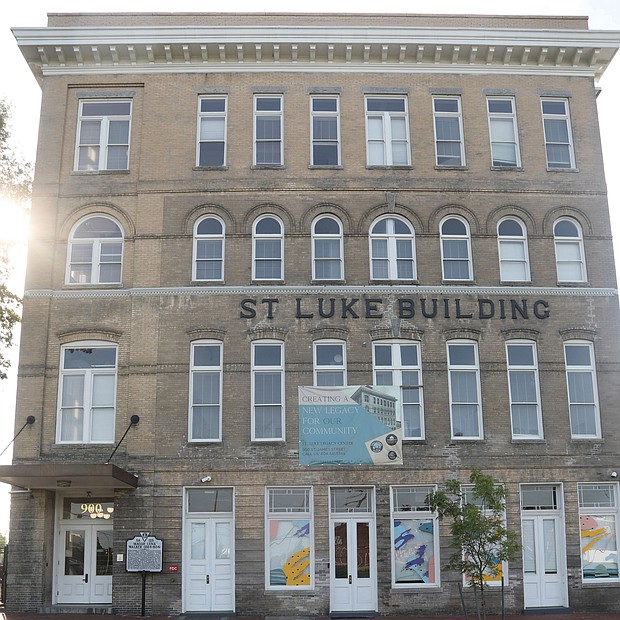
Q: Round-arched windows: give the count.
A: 8